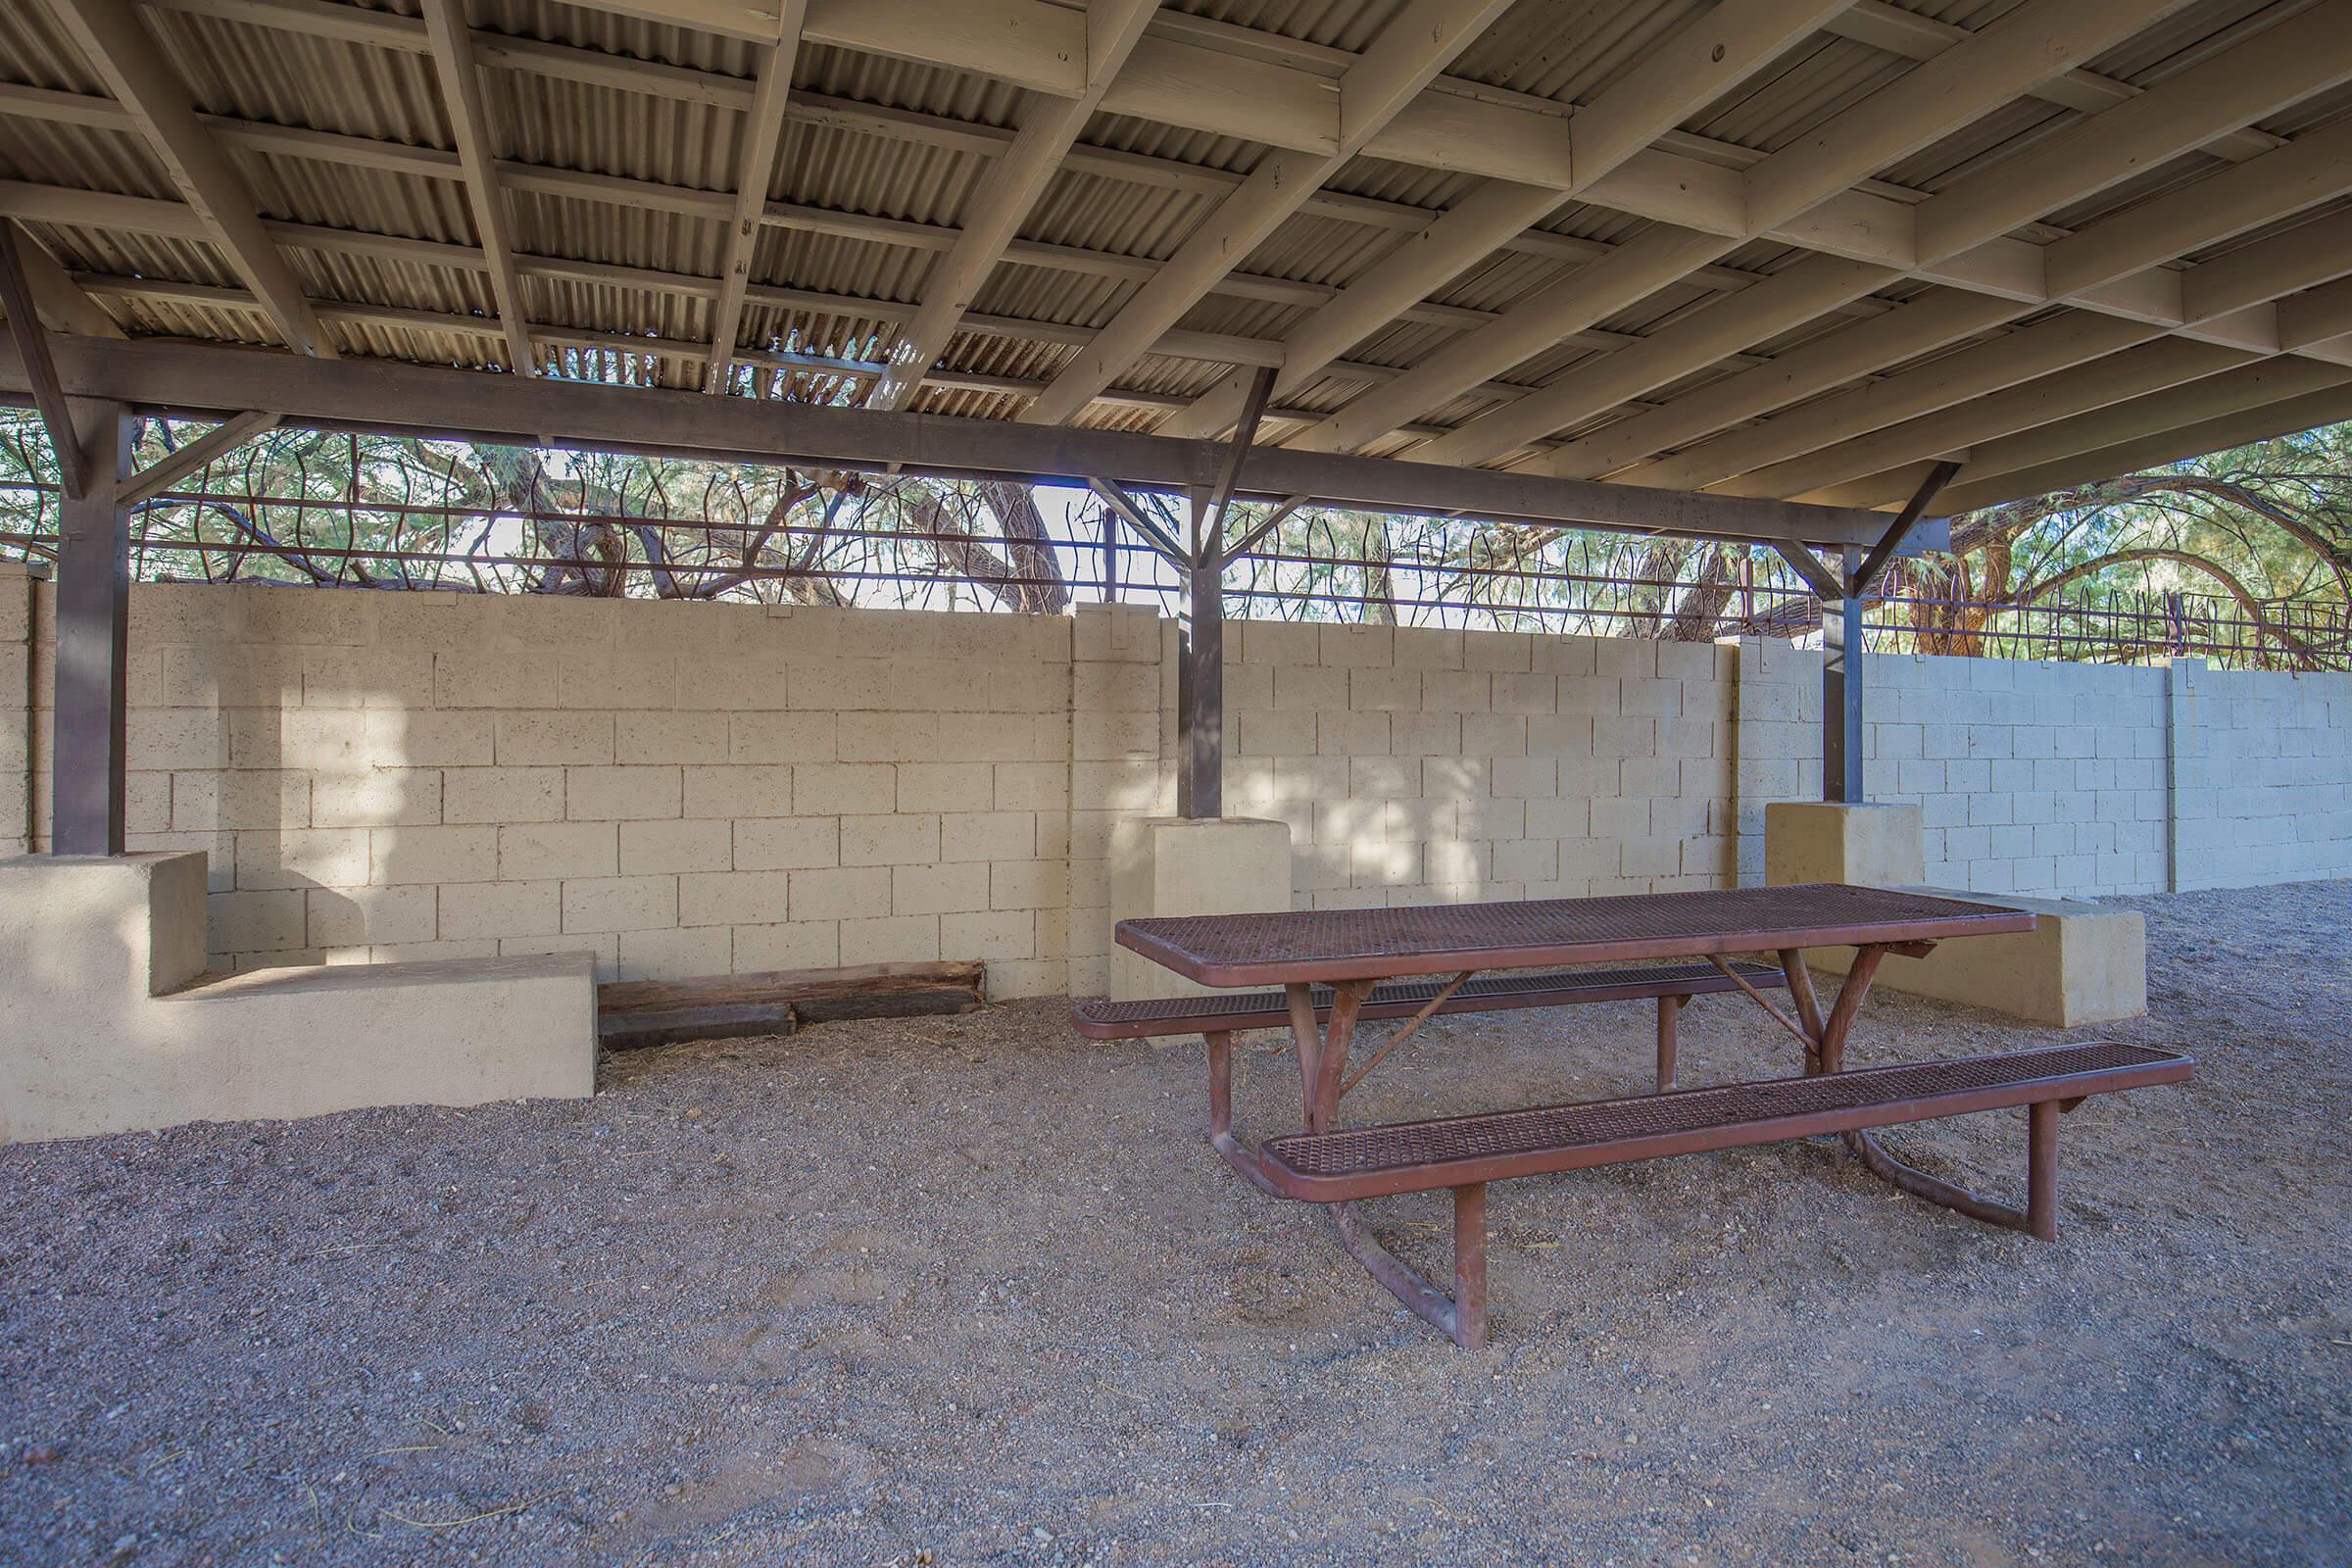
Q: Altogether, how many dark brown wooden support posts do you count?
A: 3